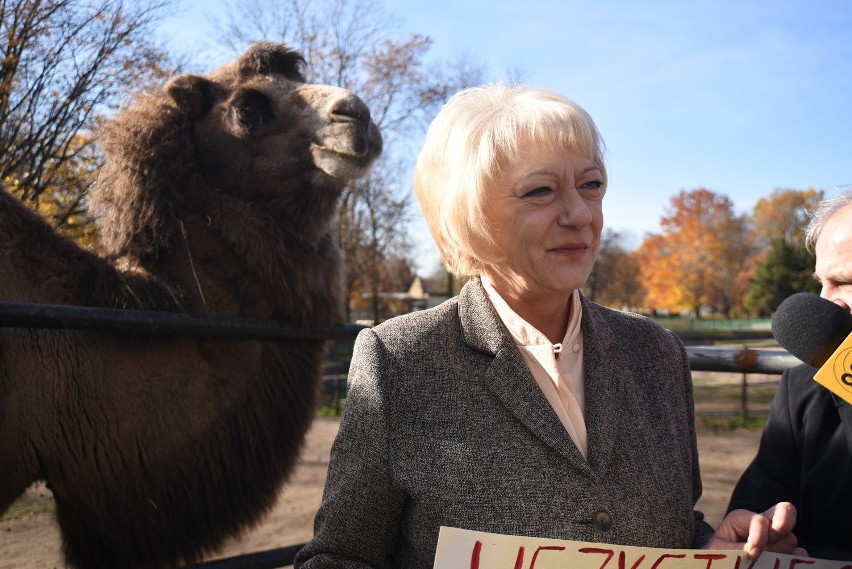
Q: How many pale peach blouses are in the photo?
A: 1